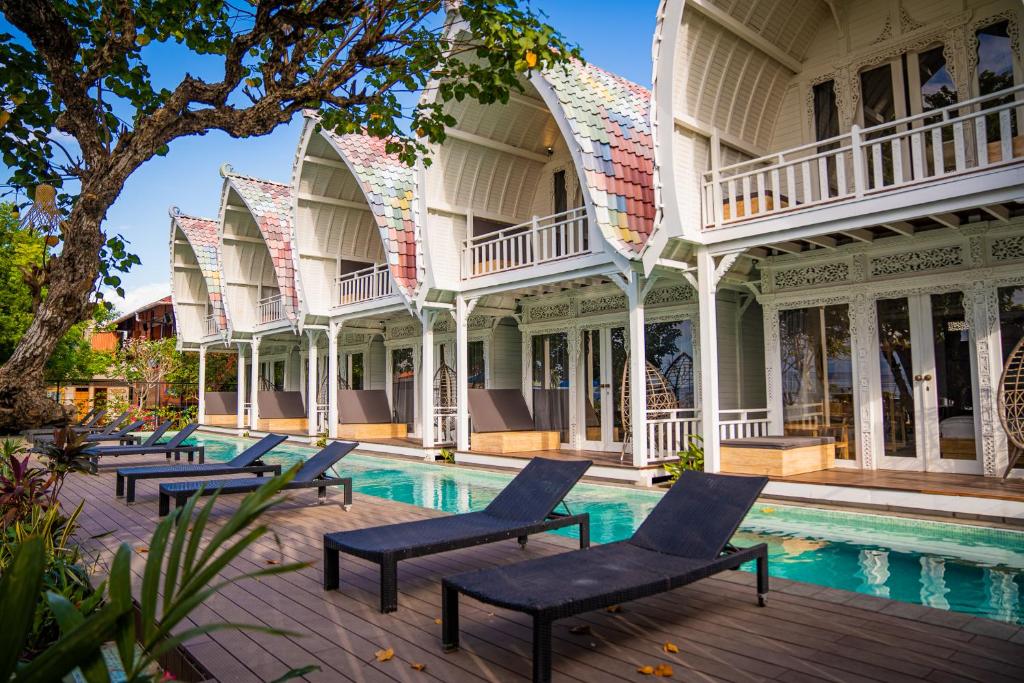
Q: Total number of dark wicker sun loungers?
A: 10